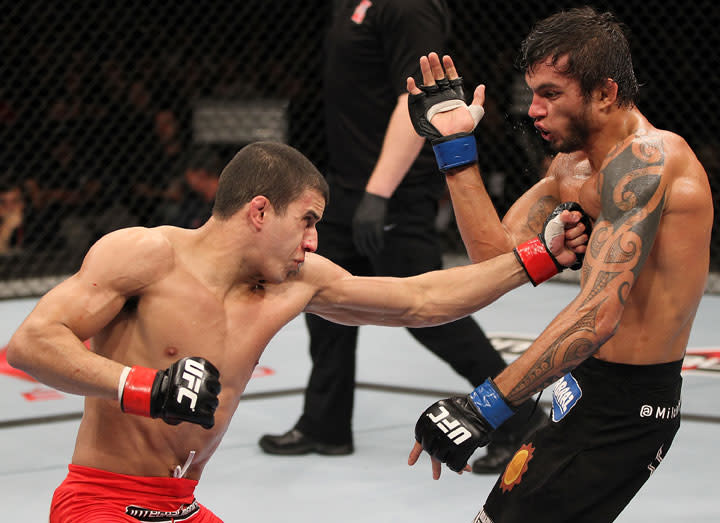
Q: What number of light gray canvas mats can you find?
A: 1